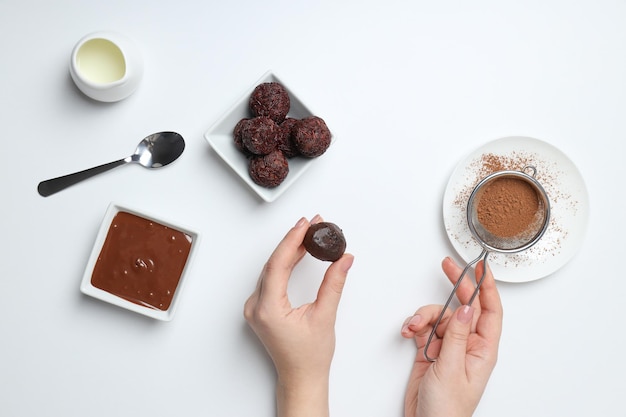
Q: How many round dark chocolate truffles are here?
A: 7